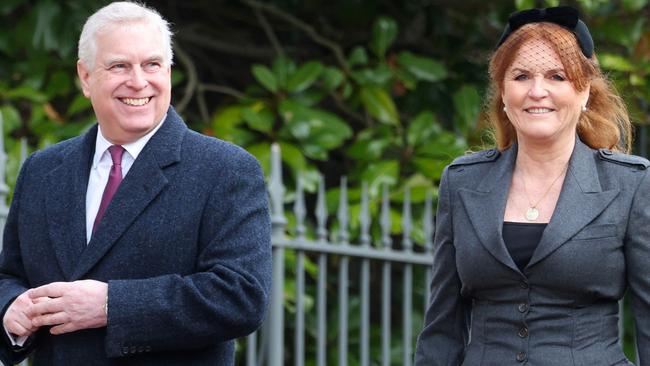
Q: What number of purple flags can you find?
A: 0